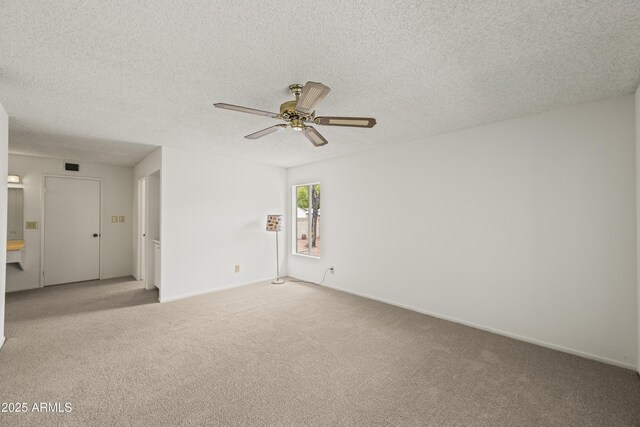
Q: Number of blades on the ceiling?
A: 5